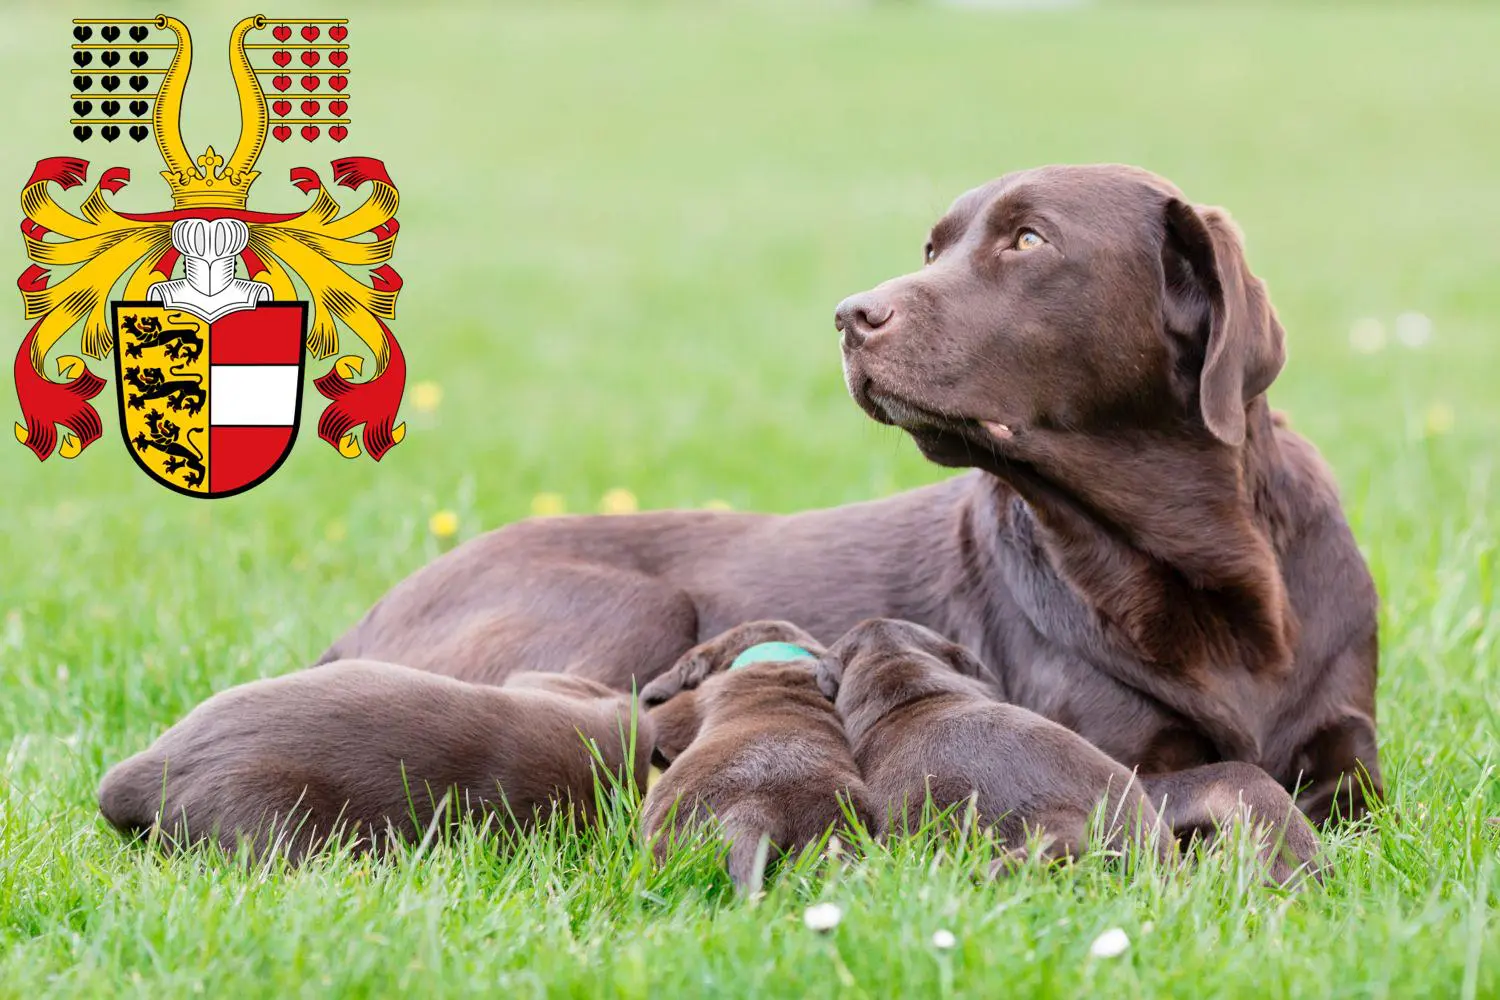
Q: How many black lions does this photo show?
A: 3